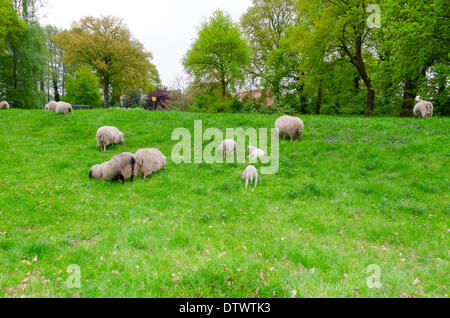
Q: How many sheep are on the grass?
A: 11